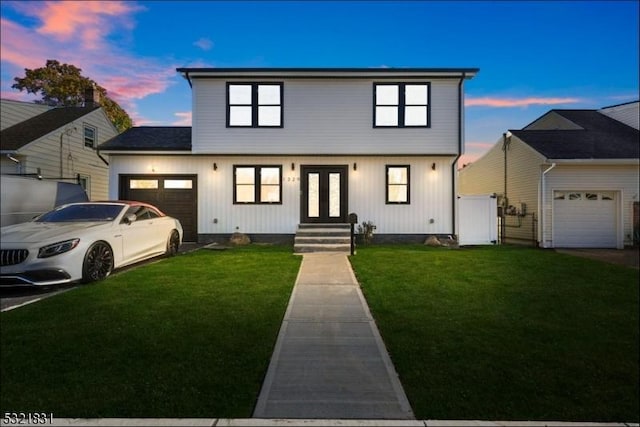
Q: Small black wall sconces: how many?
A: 4